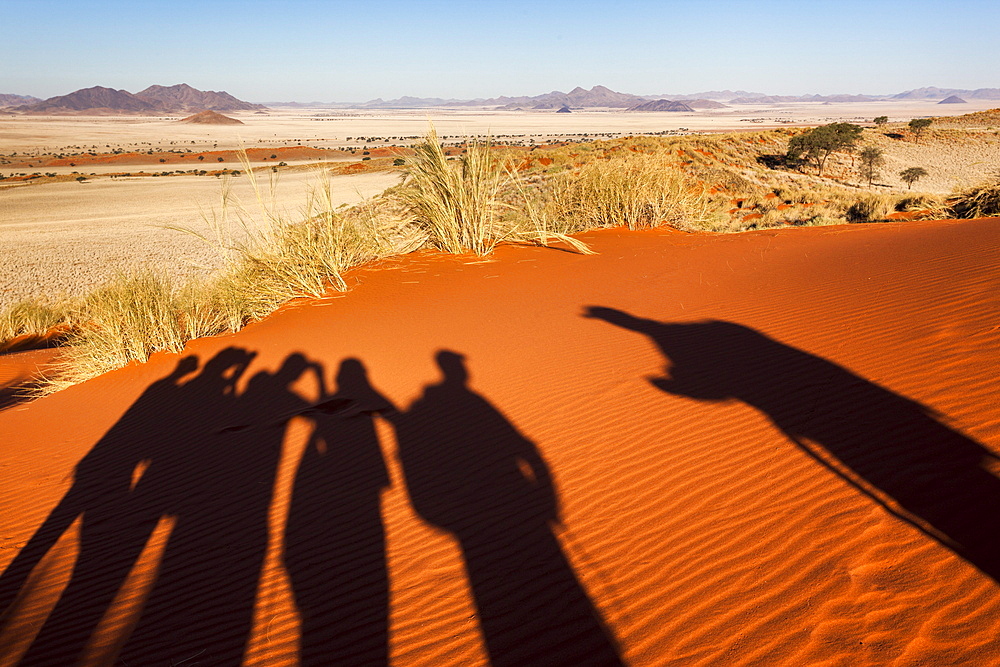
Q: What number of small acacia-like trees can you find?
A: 5